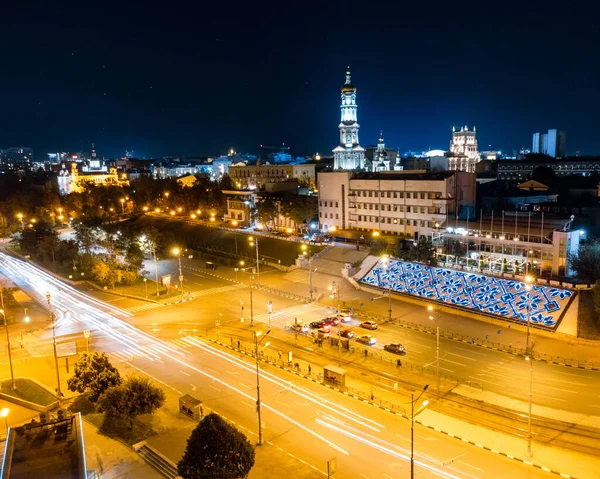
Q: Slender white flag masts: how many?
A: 9